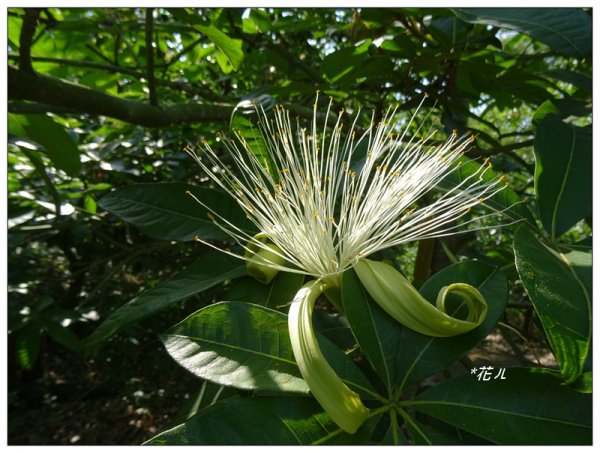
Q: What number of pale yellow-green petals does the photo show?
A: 3